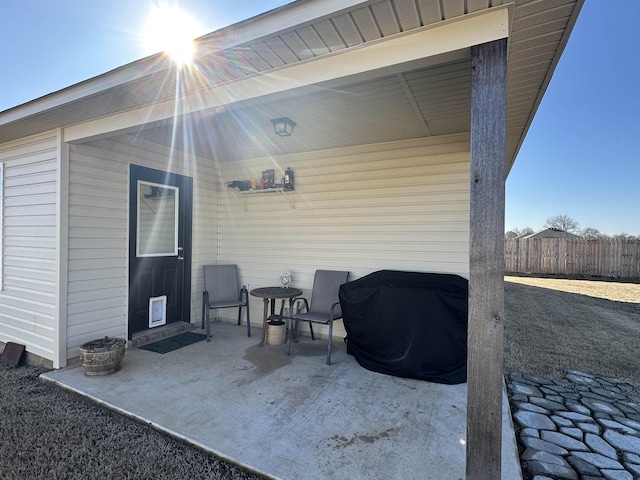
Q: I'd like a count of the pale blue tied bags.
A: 0